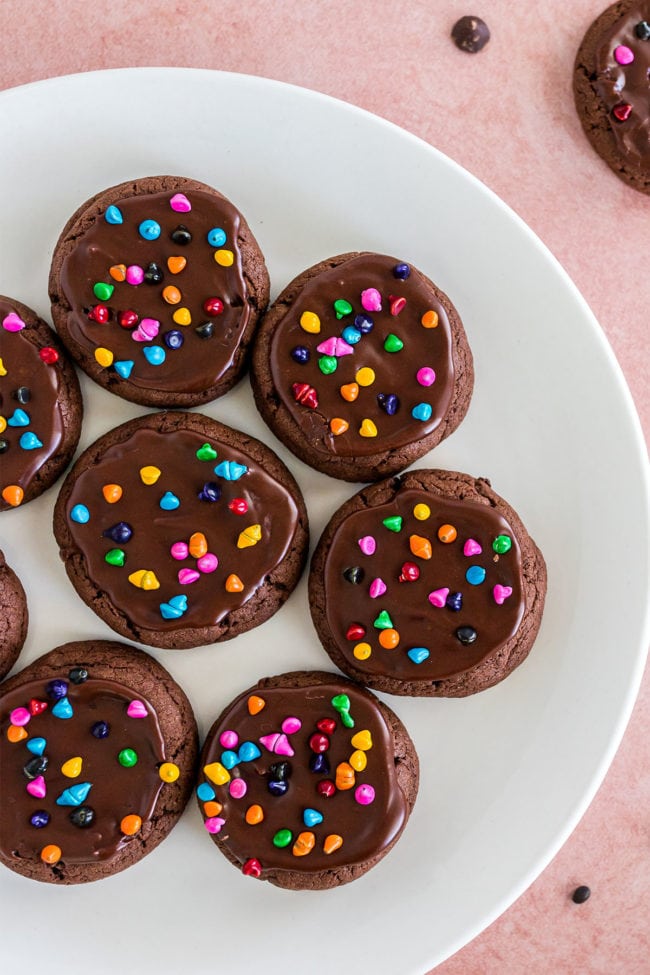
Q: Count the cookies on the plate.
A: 8